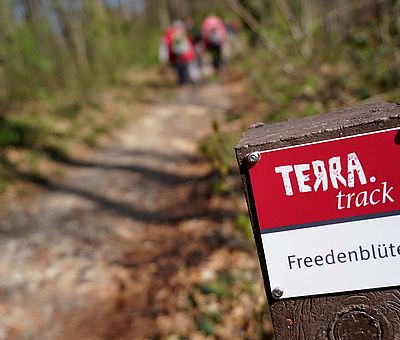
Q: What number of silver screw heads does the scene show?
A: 2